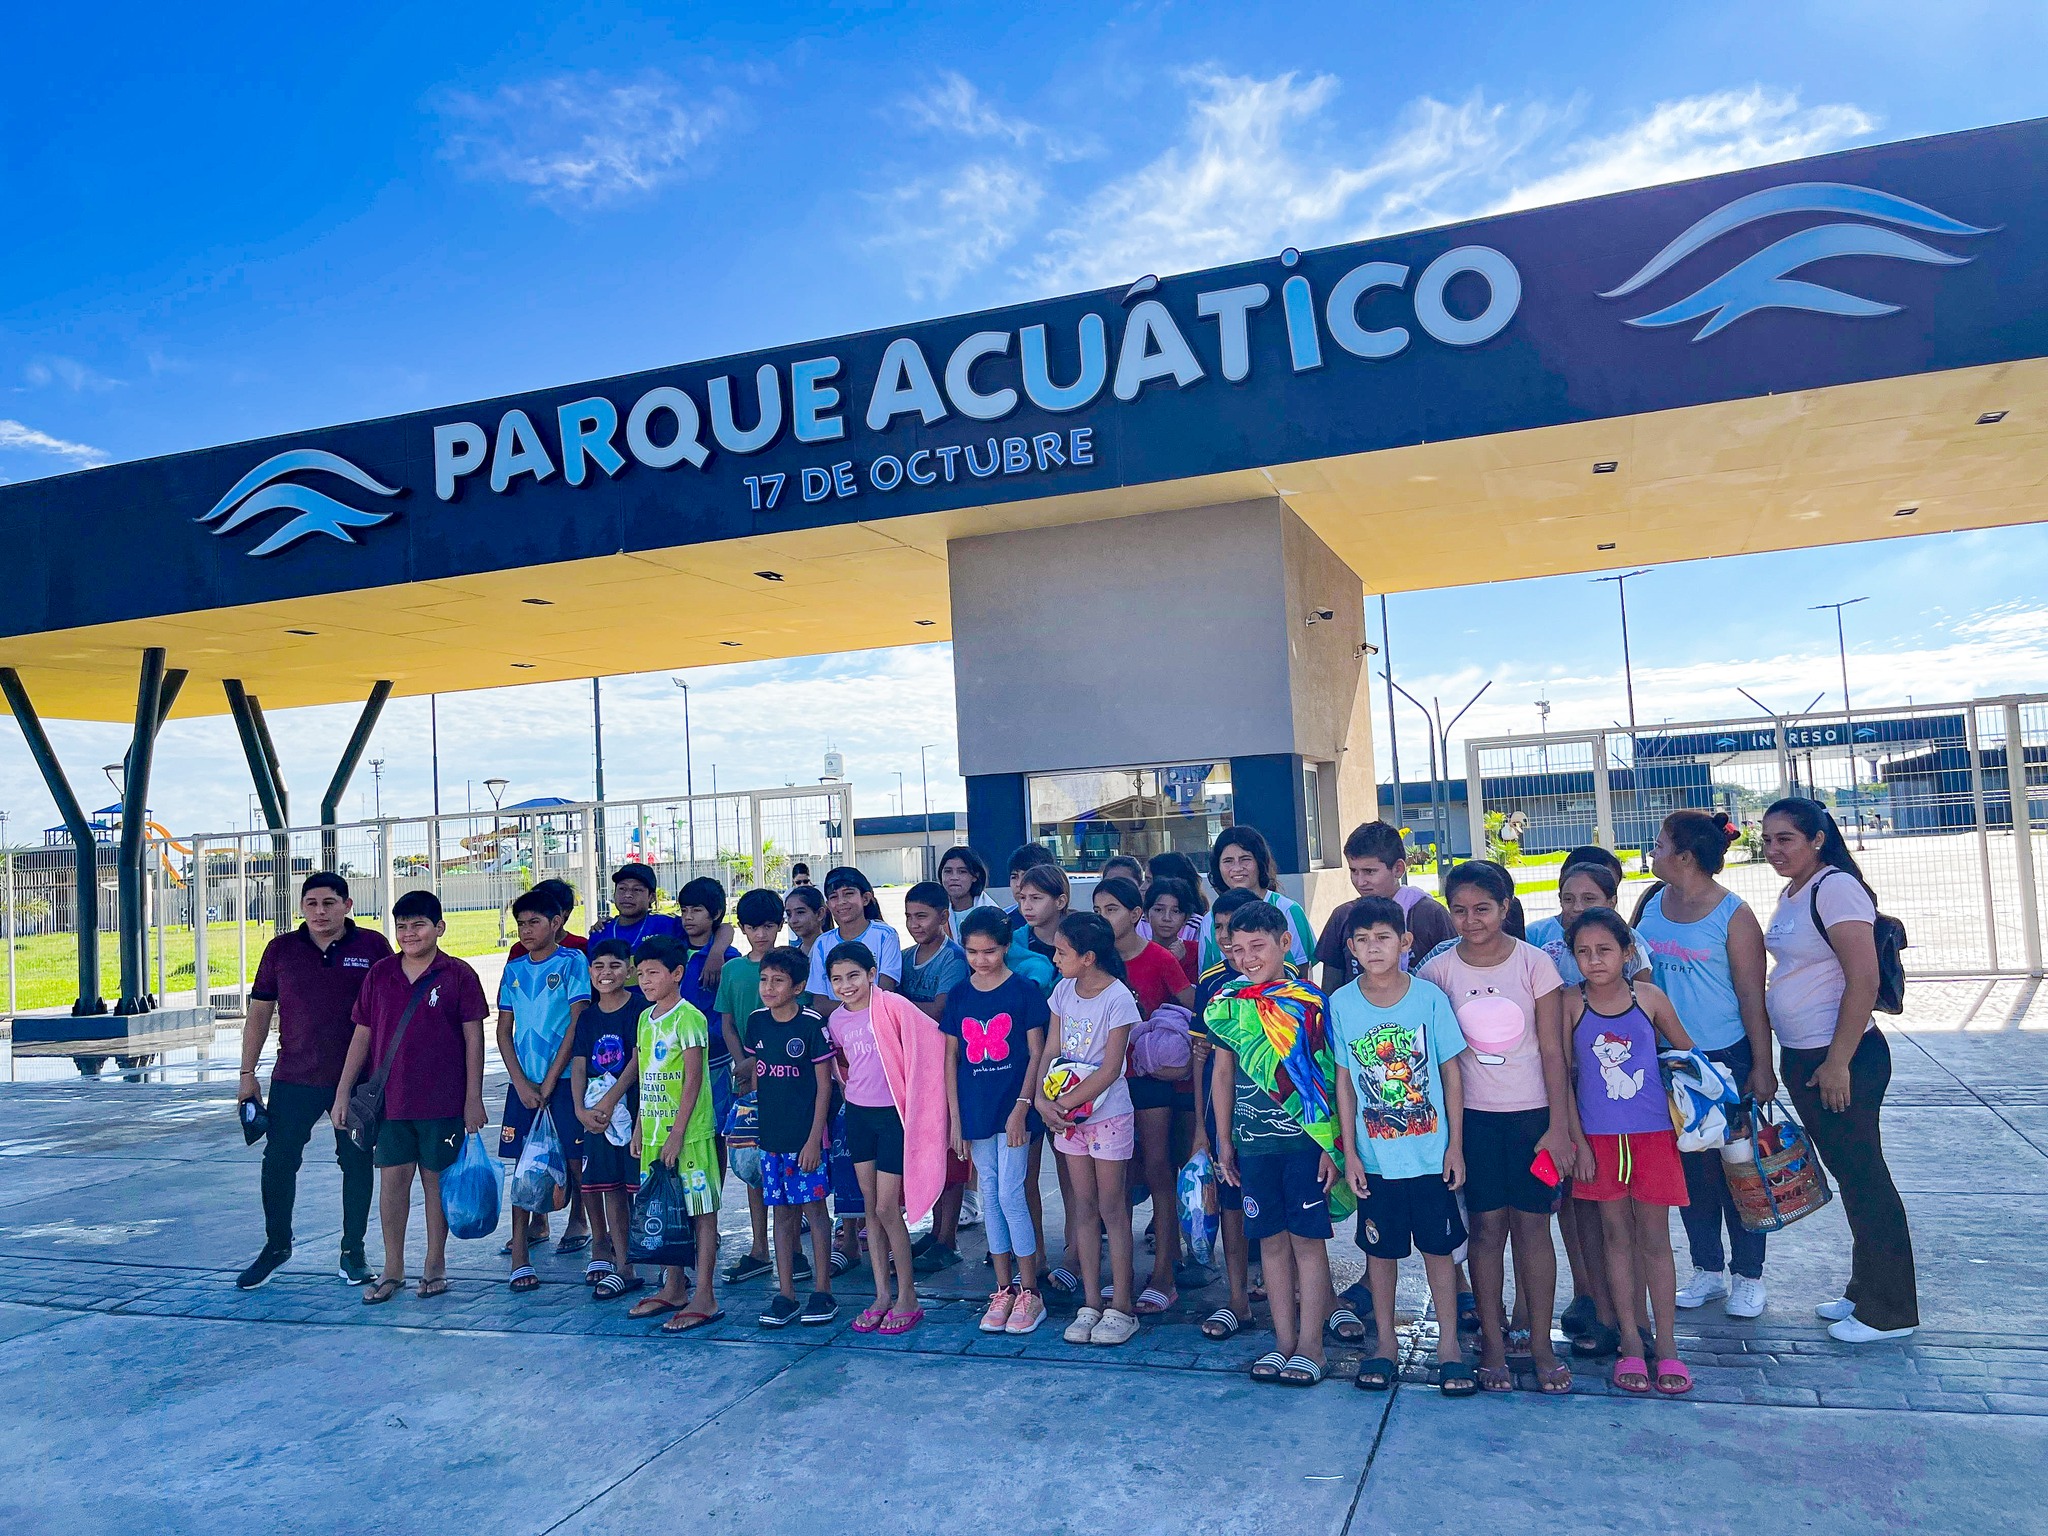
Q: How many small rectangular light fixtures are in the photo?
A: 10